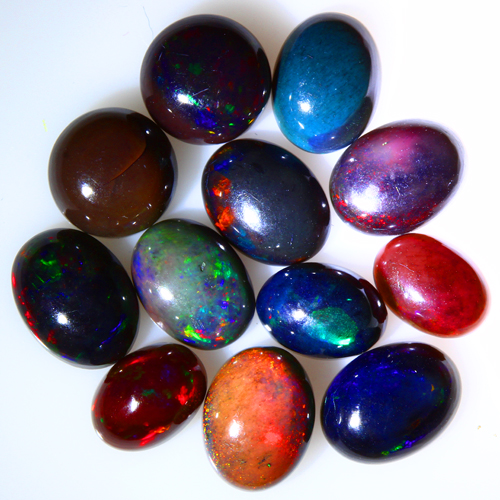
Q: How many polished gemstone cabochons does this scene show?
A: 12